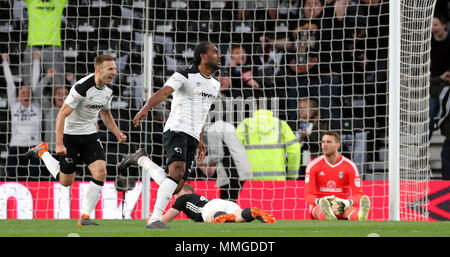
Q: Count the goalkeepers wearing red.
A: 1